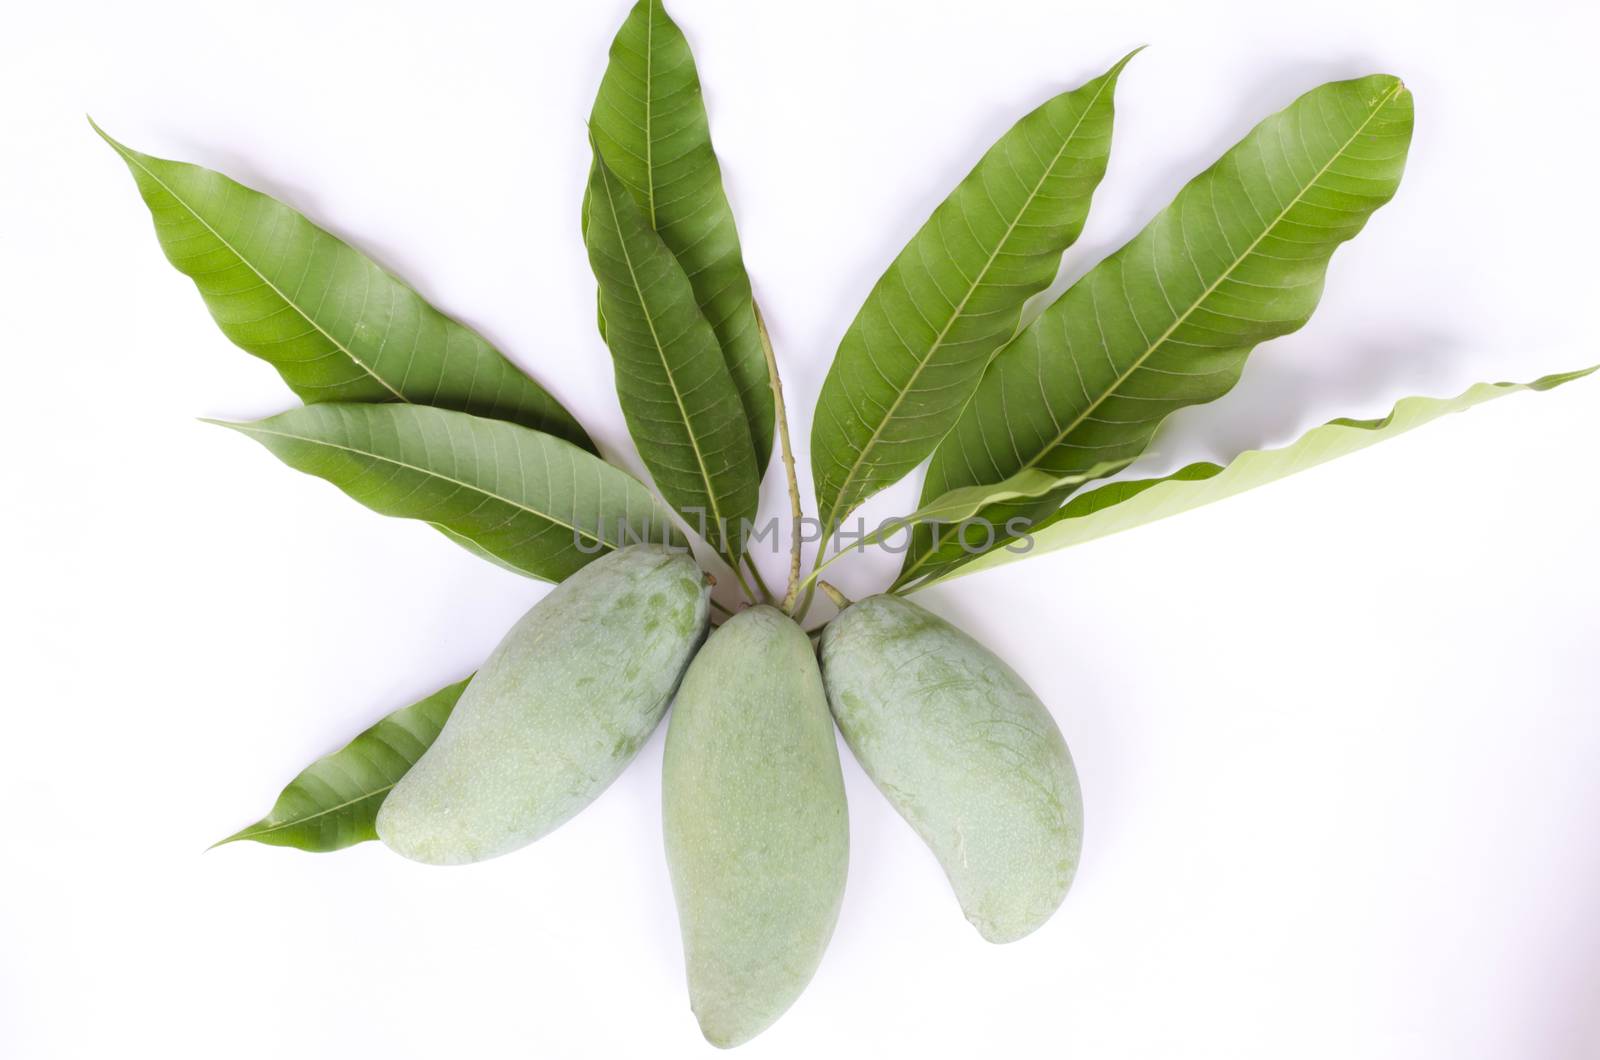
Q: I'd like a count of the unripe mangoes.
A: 3